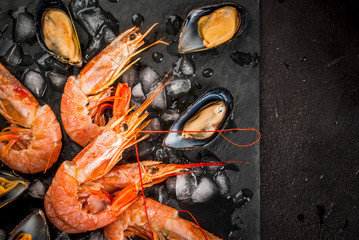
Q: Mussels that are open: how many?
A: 5